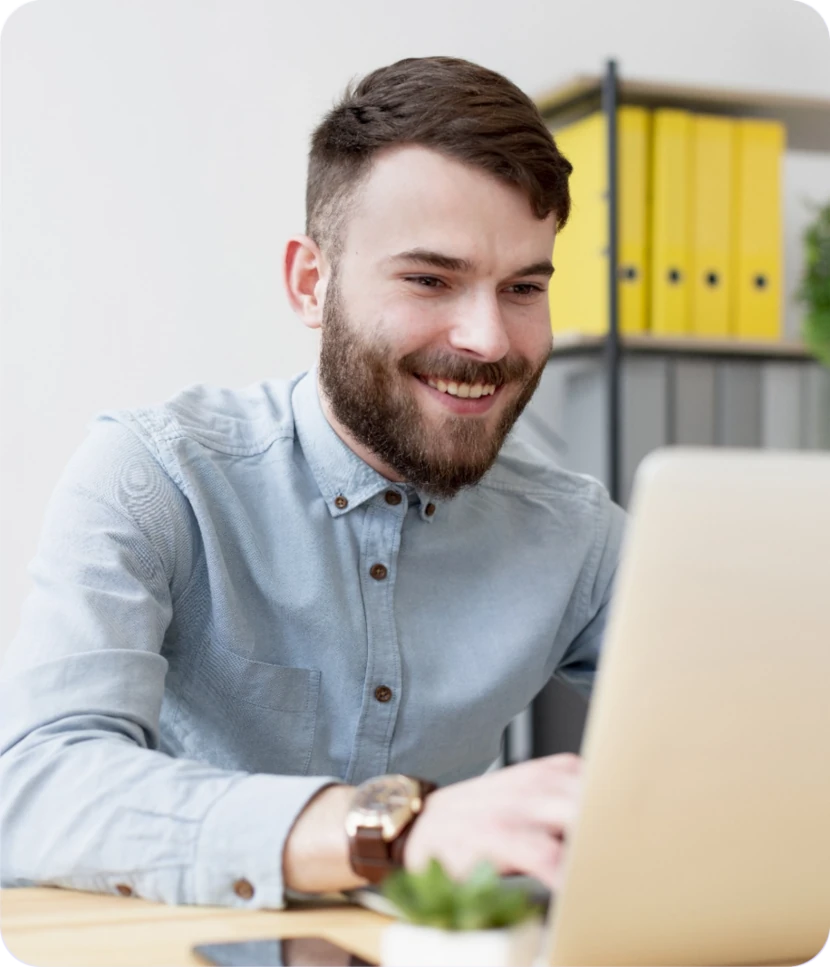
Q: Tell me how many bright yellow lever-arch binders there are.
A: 4